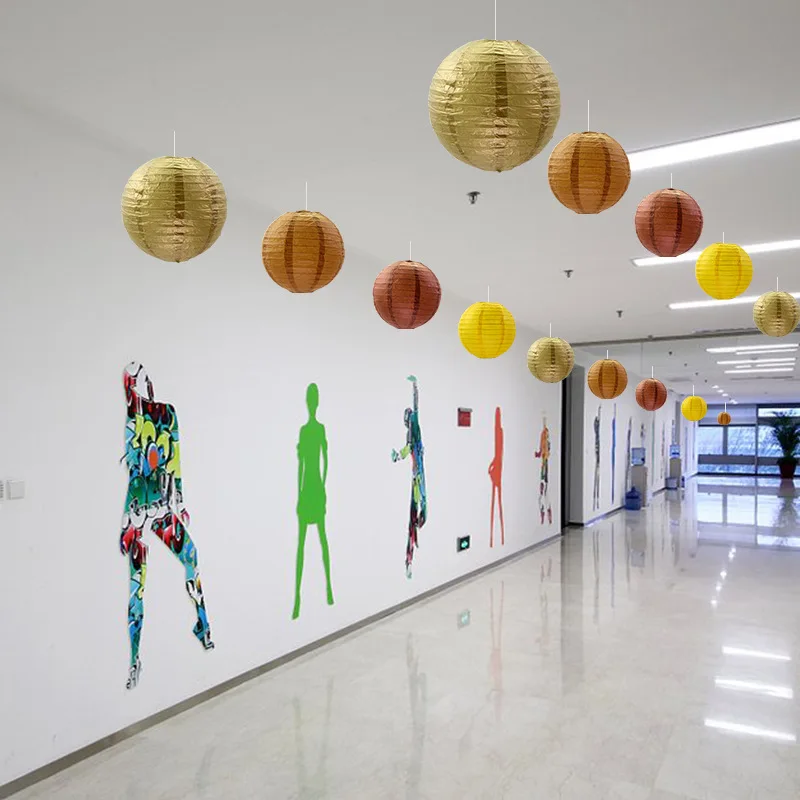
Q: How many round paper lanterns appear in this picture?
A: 14